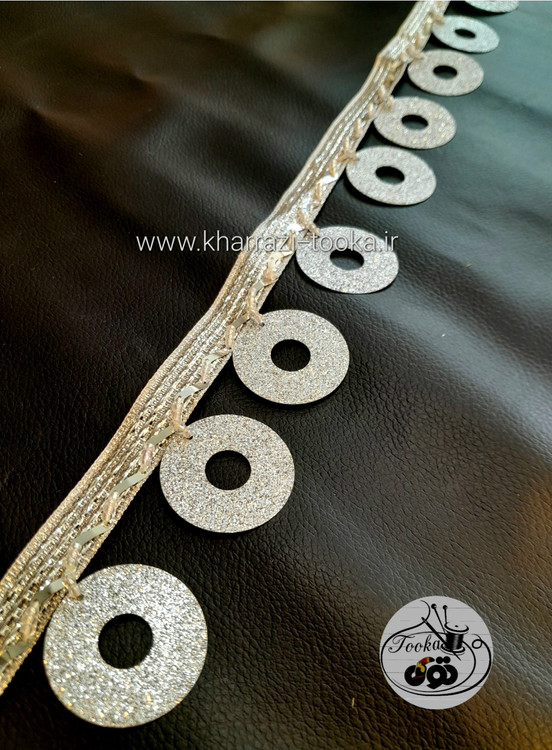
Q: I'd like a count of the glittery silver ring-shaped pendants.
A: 9